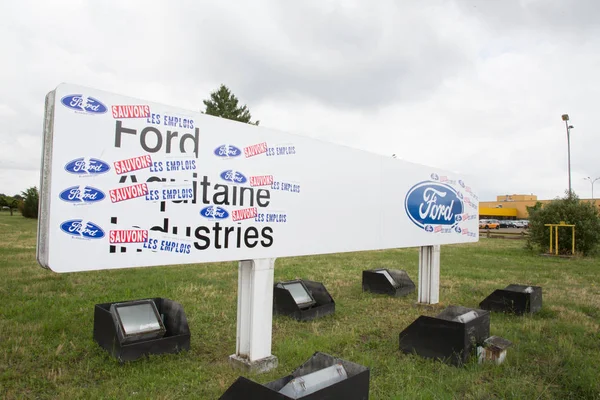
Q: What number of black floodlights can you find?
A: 6